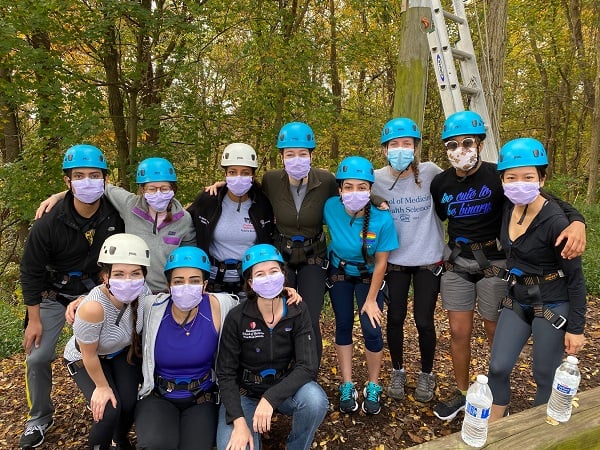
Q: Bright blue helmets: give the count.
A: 9